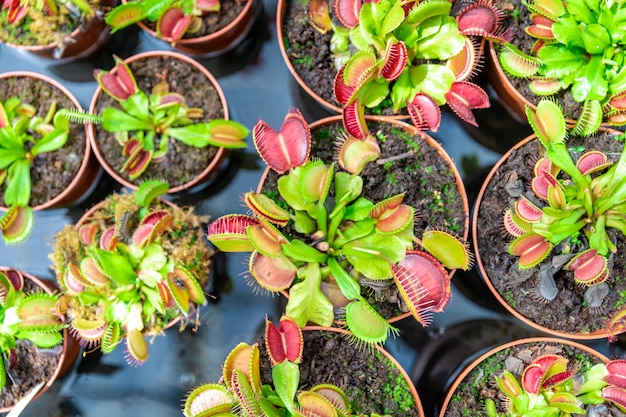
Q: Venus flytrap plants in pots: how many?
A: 12